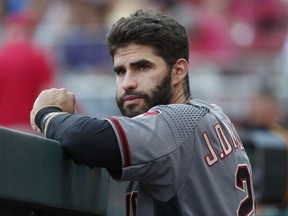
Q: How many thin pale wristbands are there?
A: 1